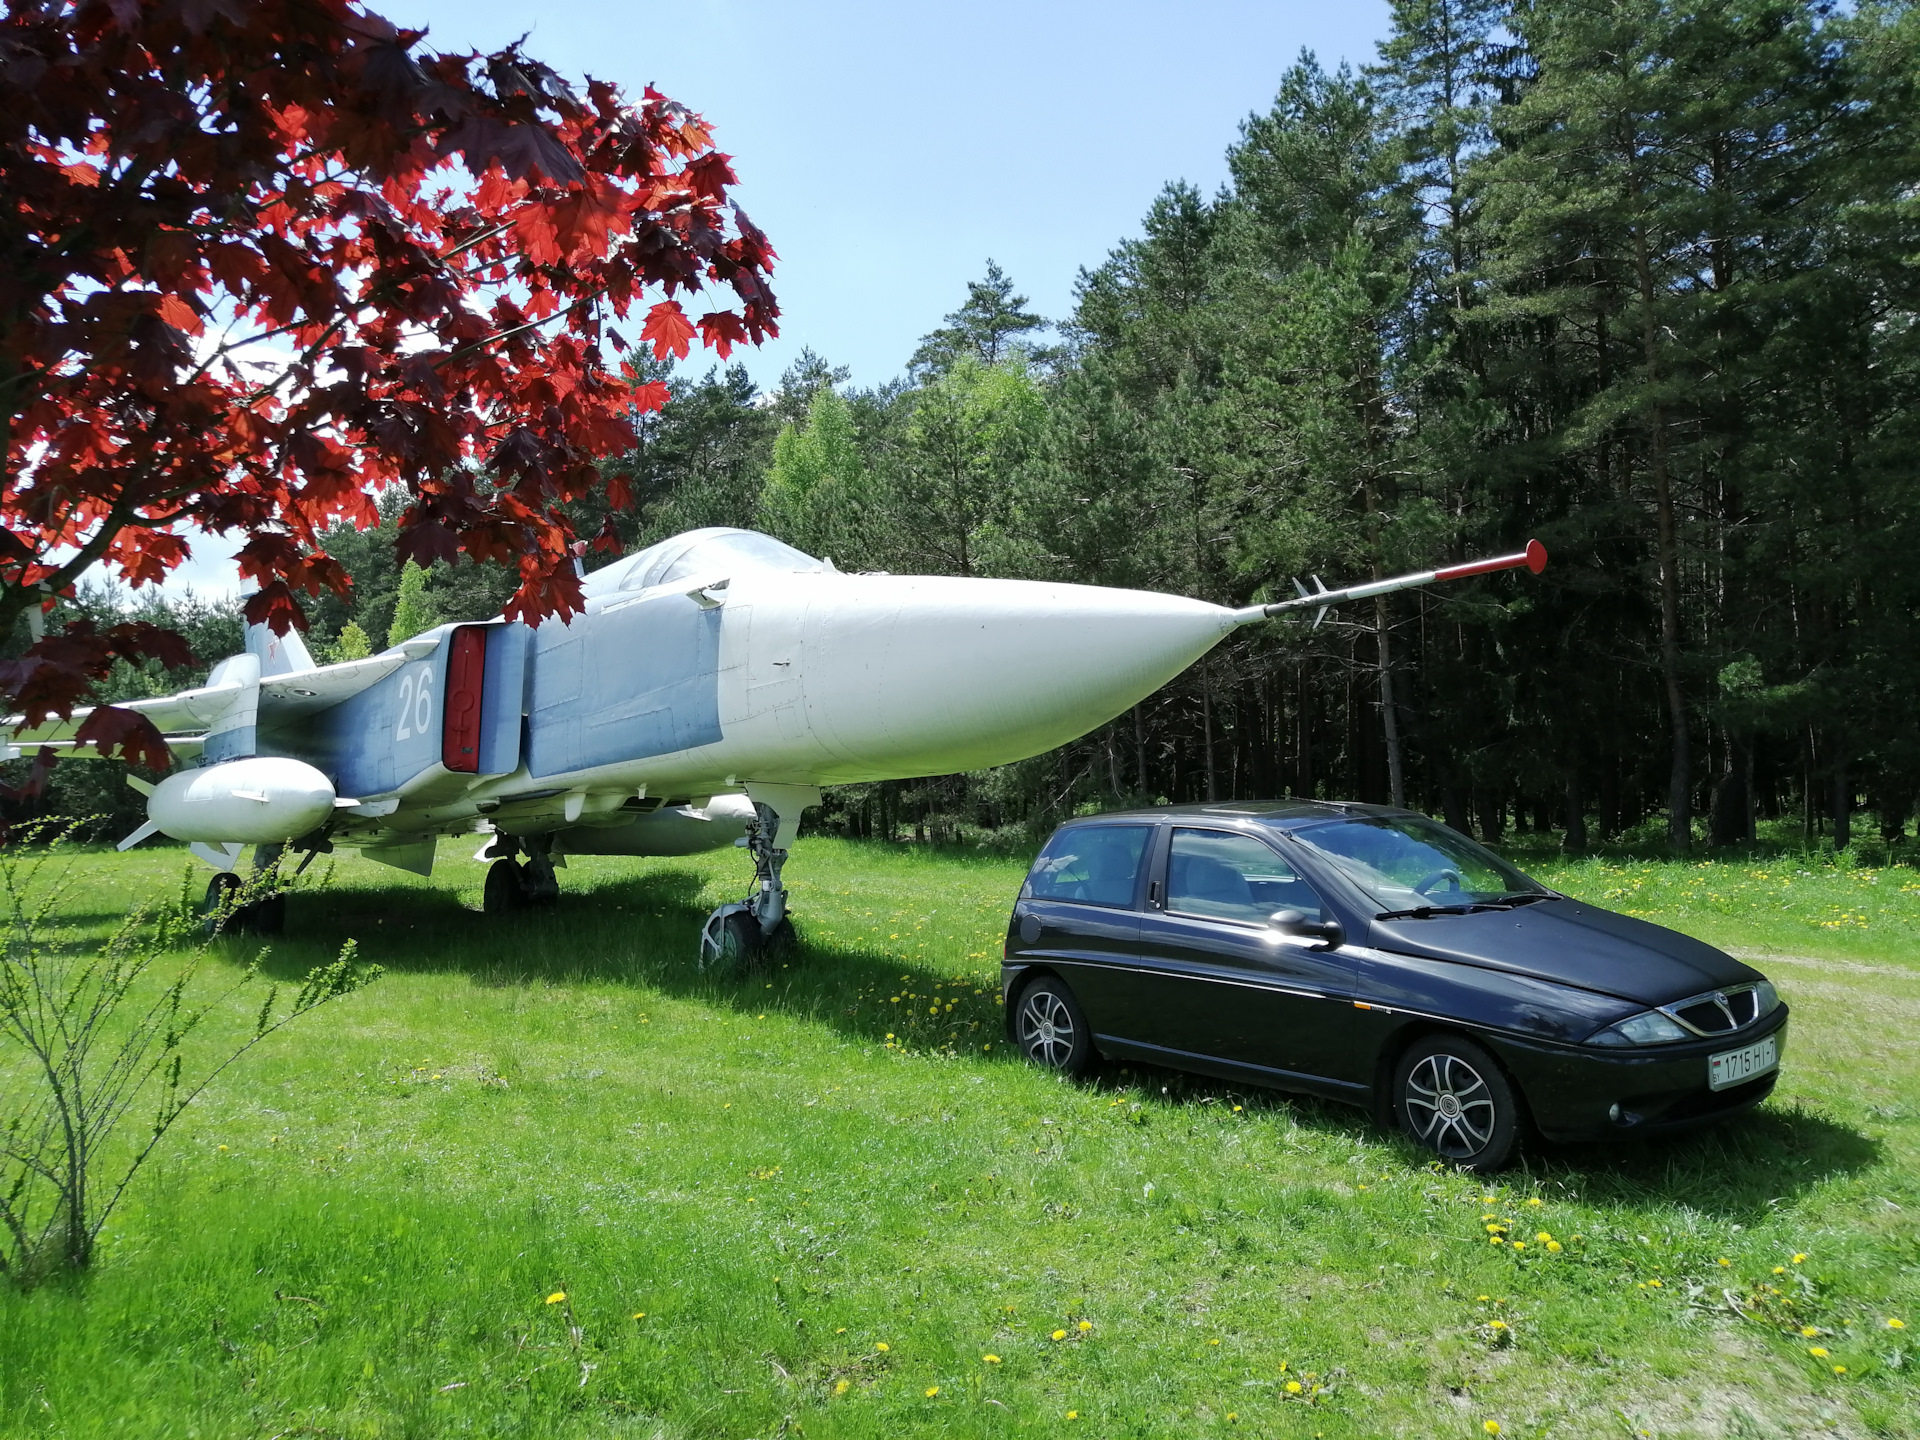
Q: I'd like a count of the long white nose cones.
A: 1